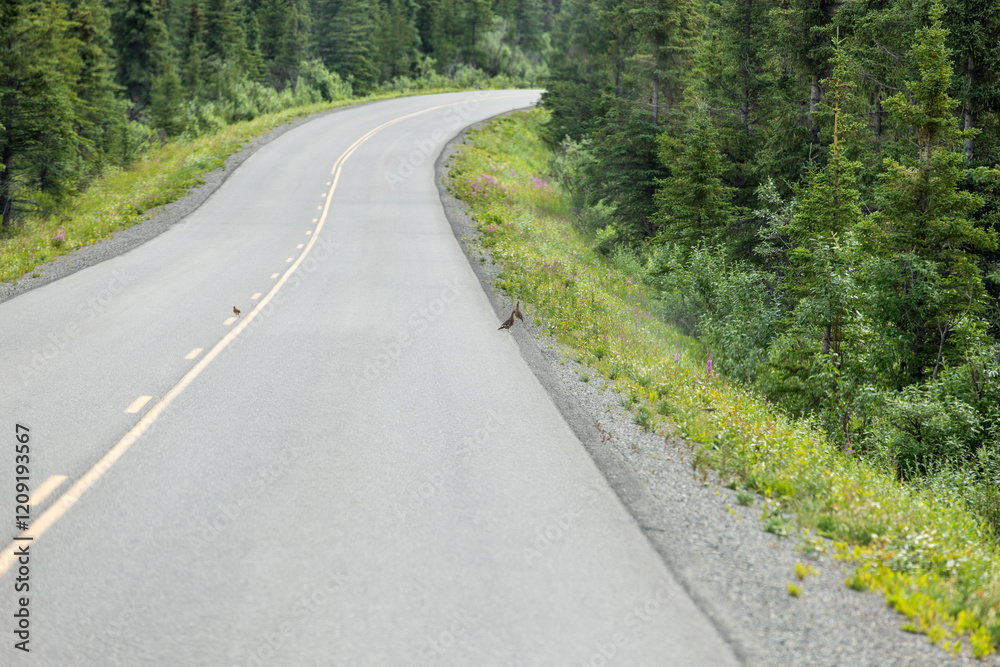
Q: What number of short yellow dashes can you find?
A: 13